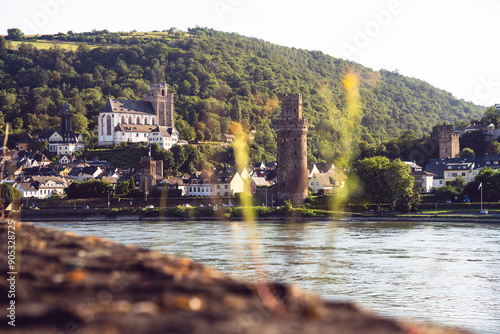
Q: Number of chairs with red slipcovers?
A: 0